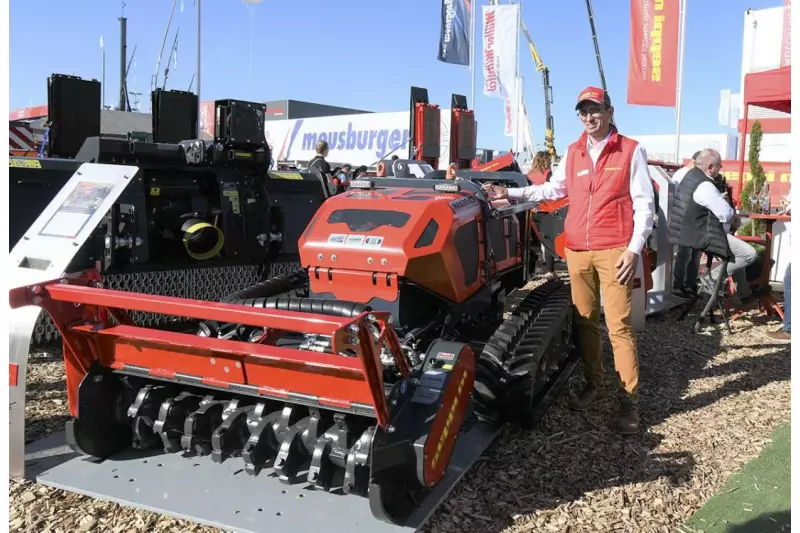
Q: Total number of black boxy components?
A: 3